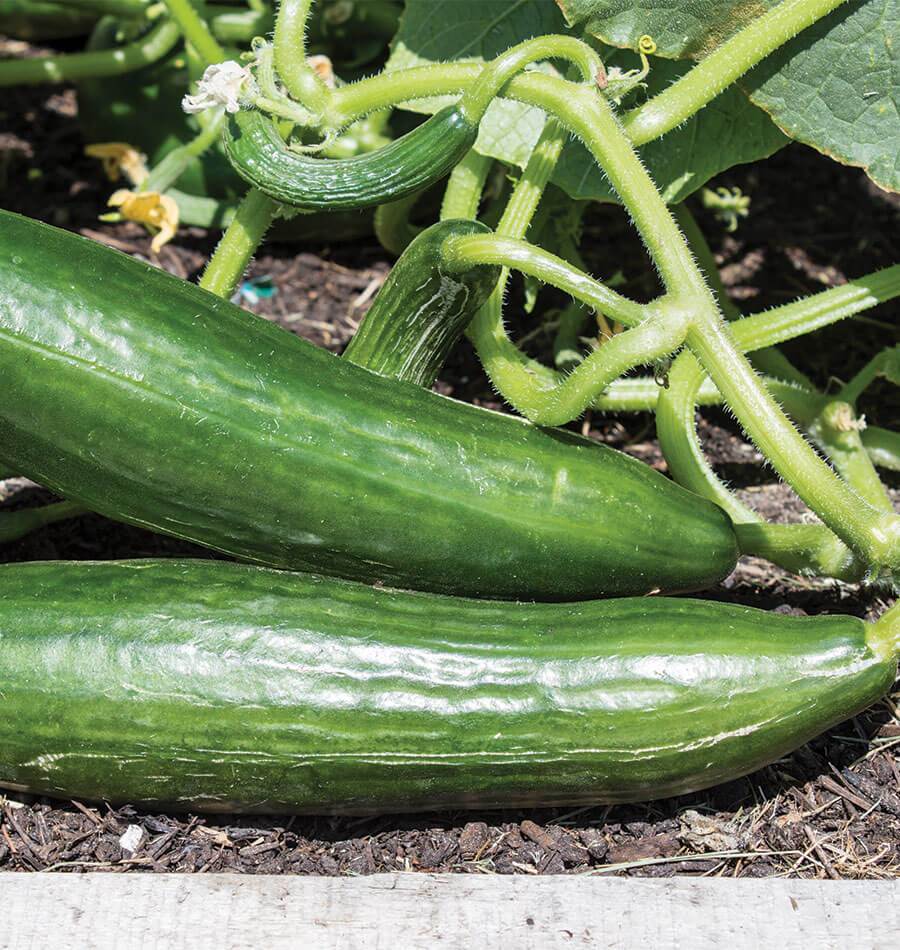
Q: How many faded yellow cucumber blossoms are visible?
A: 2